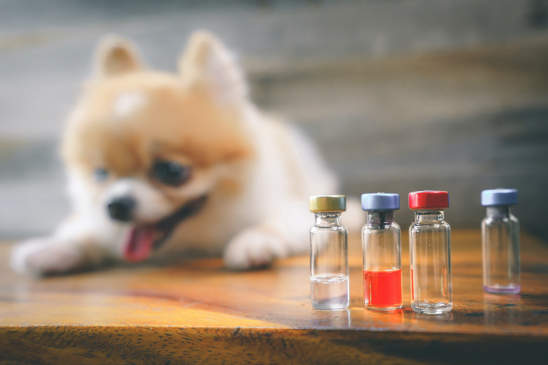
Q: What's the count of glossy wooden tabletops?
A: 1